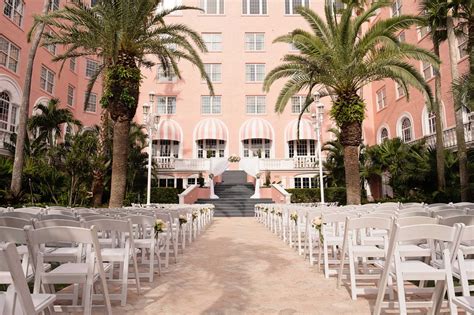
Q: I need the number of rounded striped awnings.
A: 4